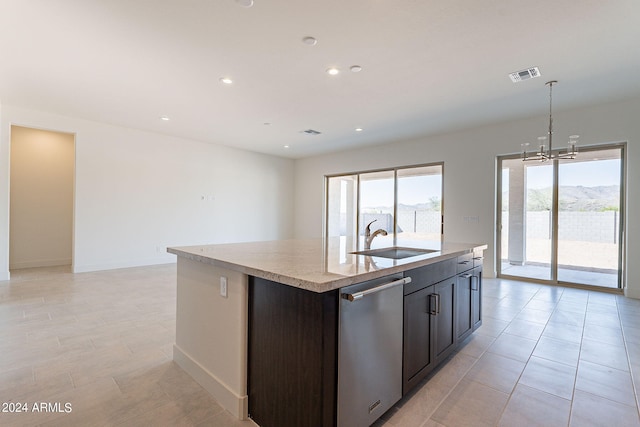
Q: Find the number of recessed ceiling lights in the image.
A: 5